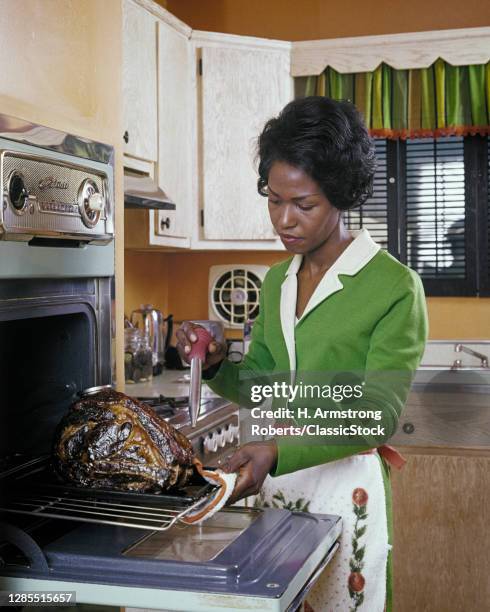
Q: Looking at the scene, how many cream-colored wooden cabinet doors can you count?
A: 3